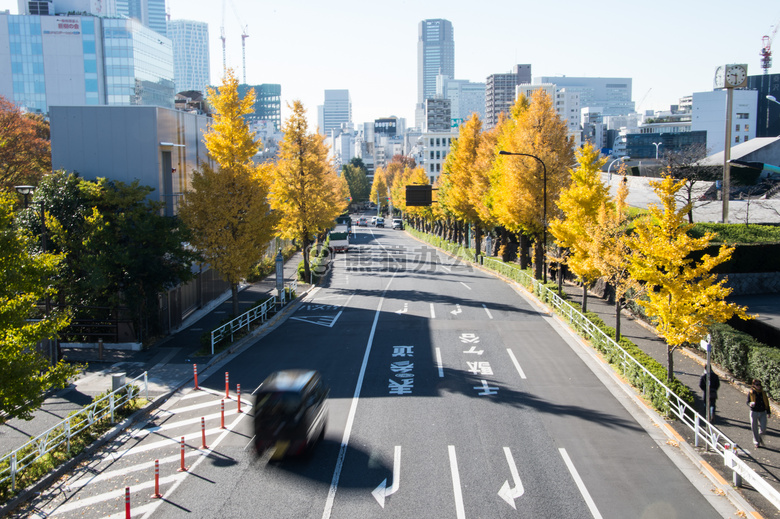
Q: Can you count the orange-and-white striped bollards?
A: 8